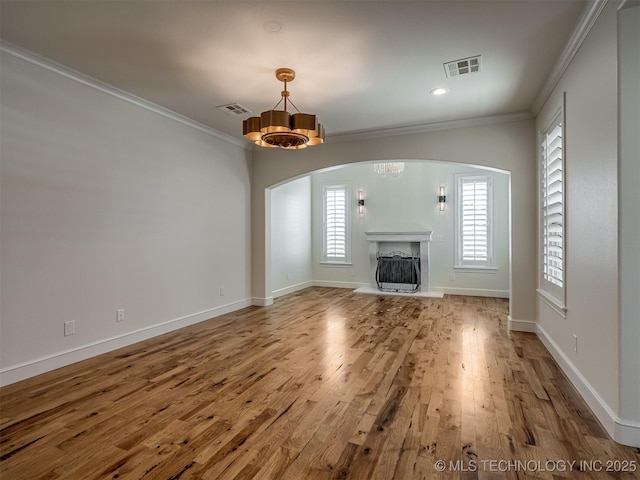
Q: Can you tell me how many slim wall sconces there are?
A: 2